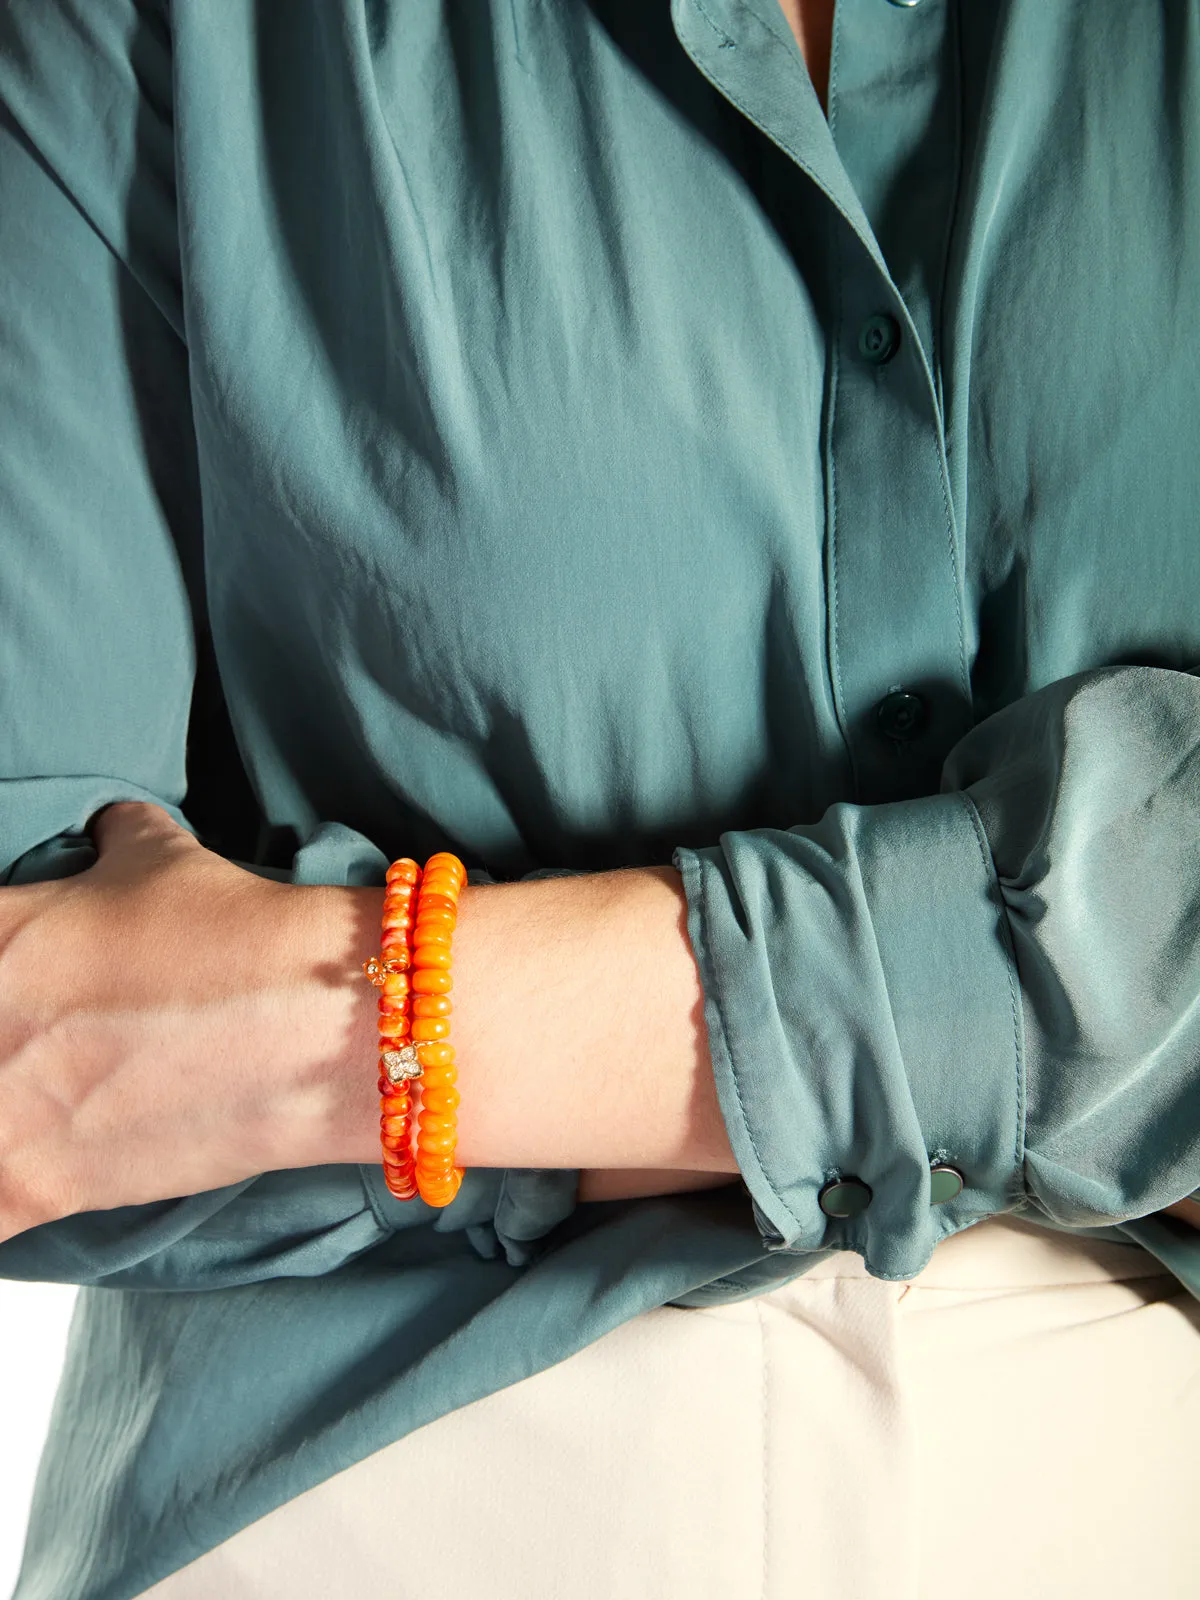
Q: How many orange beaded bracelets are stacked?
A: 2